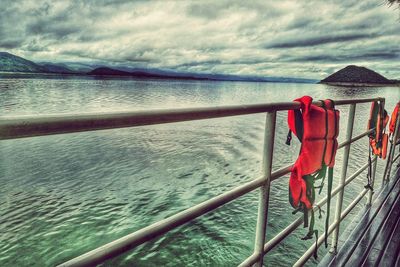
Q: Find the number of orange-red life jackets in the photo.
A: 3